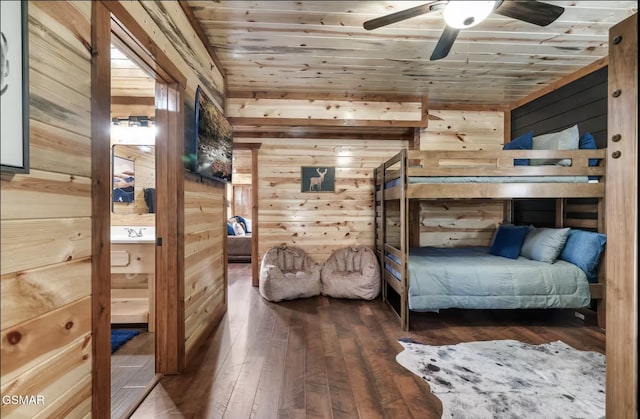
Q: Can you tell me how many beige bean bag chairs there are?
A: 2